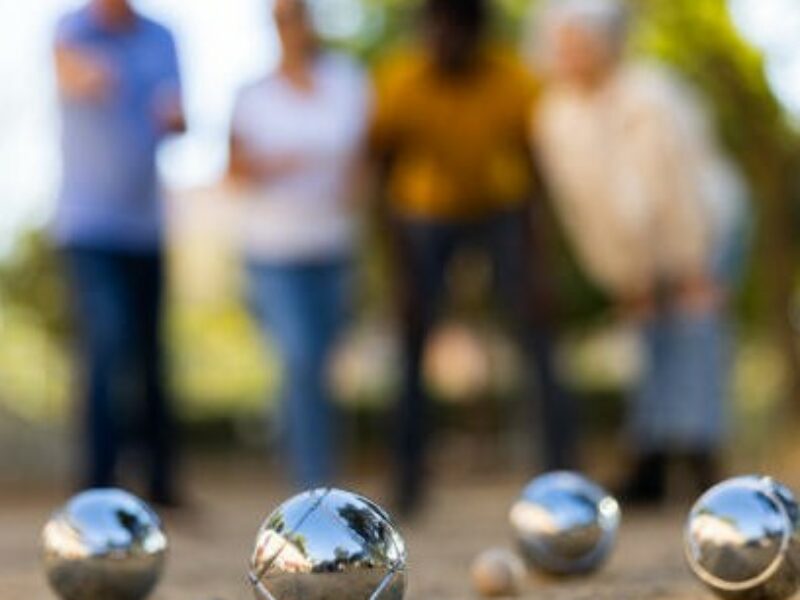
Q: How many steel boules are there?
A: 4